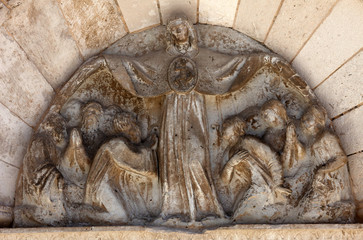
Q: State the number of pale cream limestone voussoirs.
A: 14